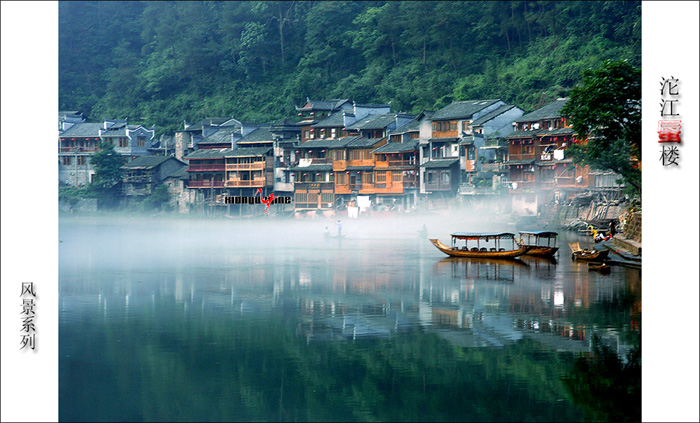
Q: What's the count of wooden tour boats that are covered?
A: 2